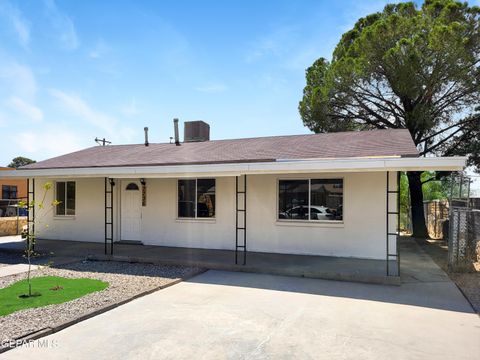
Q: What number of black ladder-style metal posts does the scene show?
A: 4